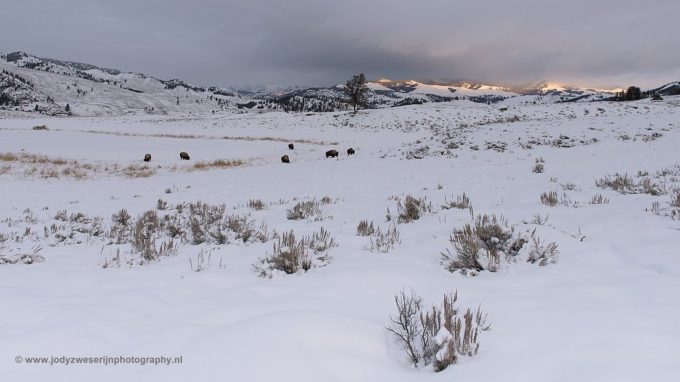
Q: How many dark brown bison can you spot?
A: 6